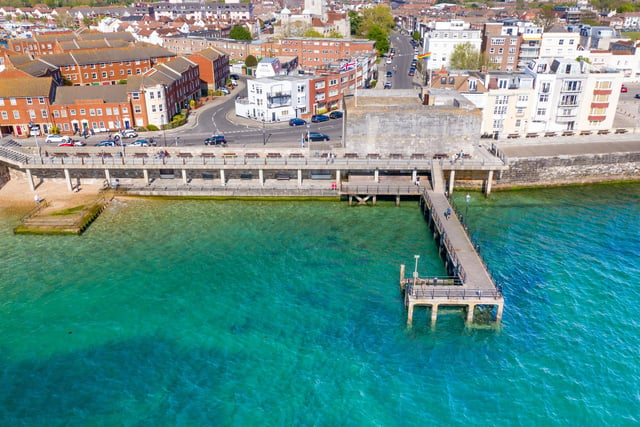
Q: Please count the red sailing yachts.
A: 0